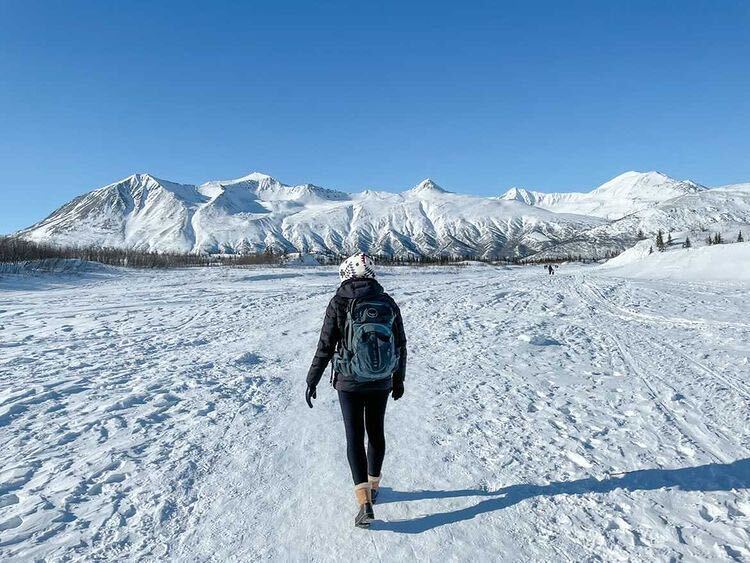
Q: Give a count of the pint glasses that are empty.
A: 0